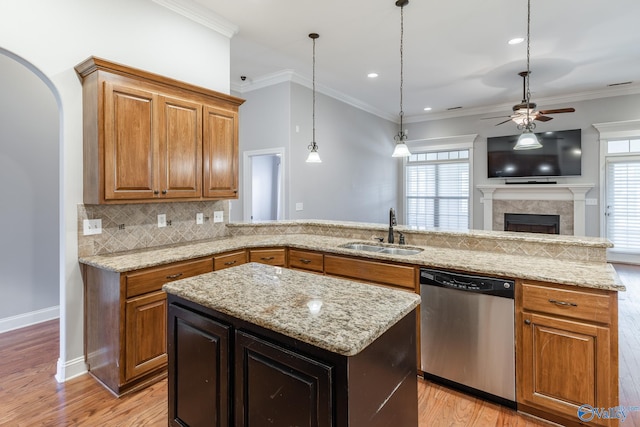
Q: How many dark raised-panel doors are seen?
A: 2